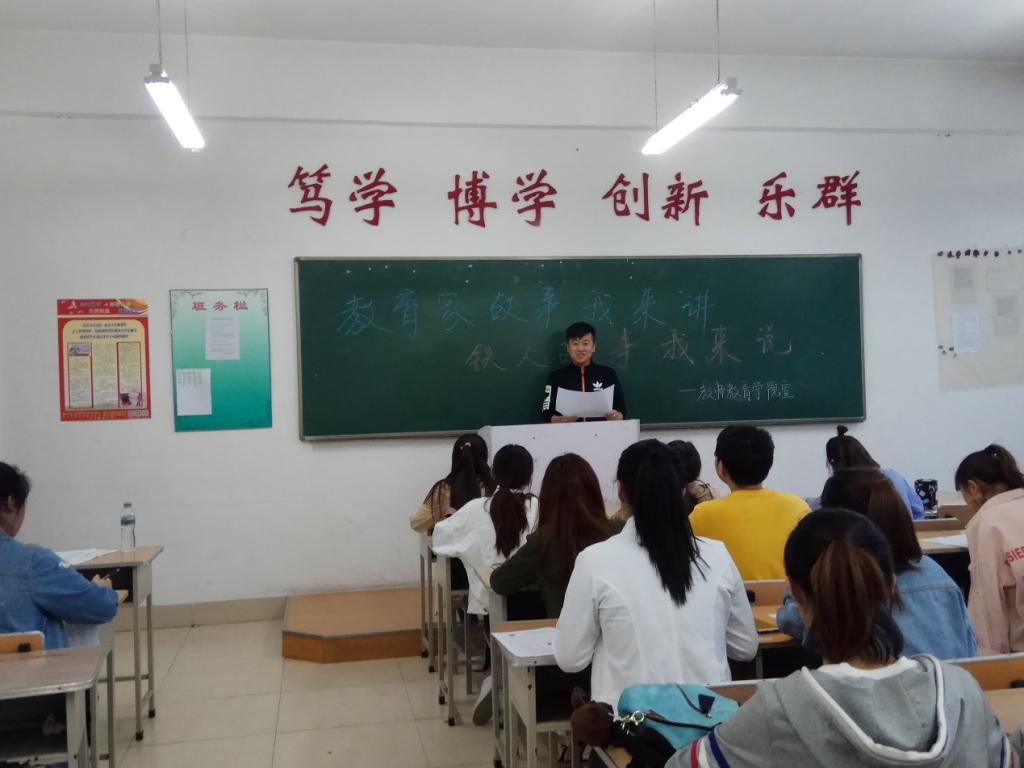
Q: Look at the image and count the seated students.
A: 11